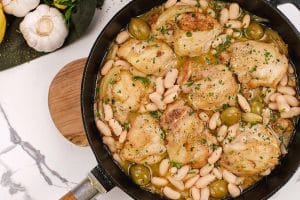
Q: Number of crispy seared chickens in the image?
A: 8